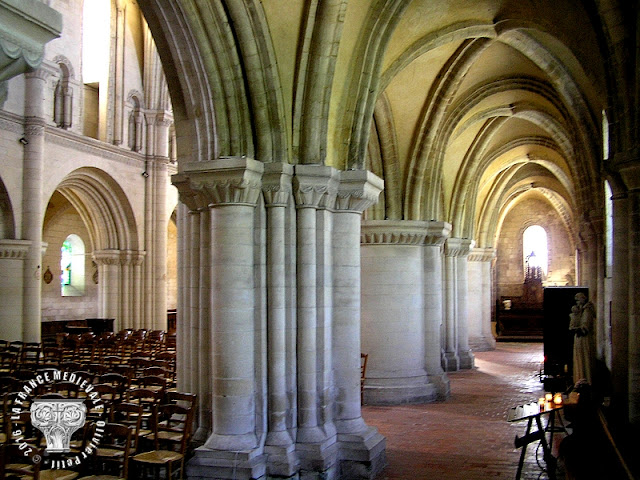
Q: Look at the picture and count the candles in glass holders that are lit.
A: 3